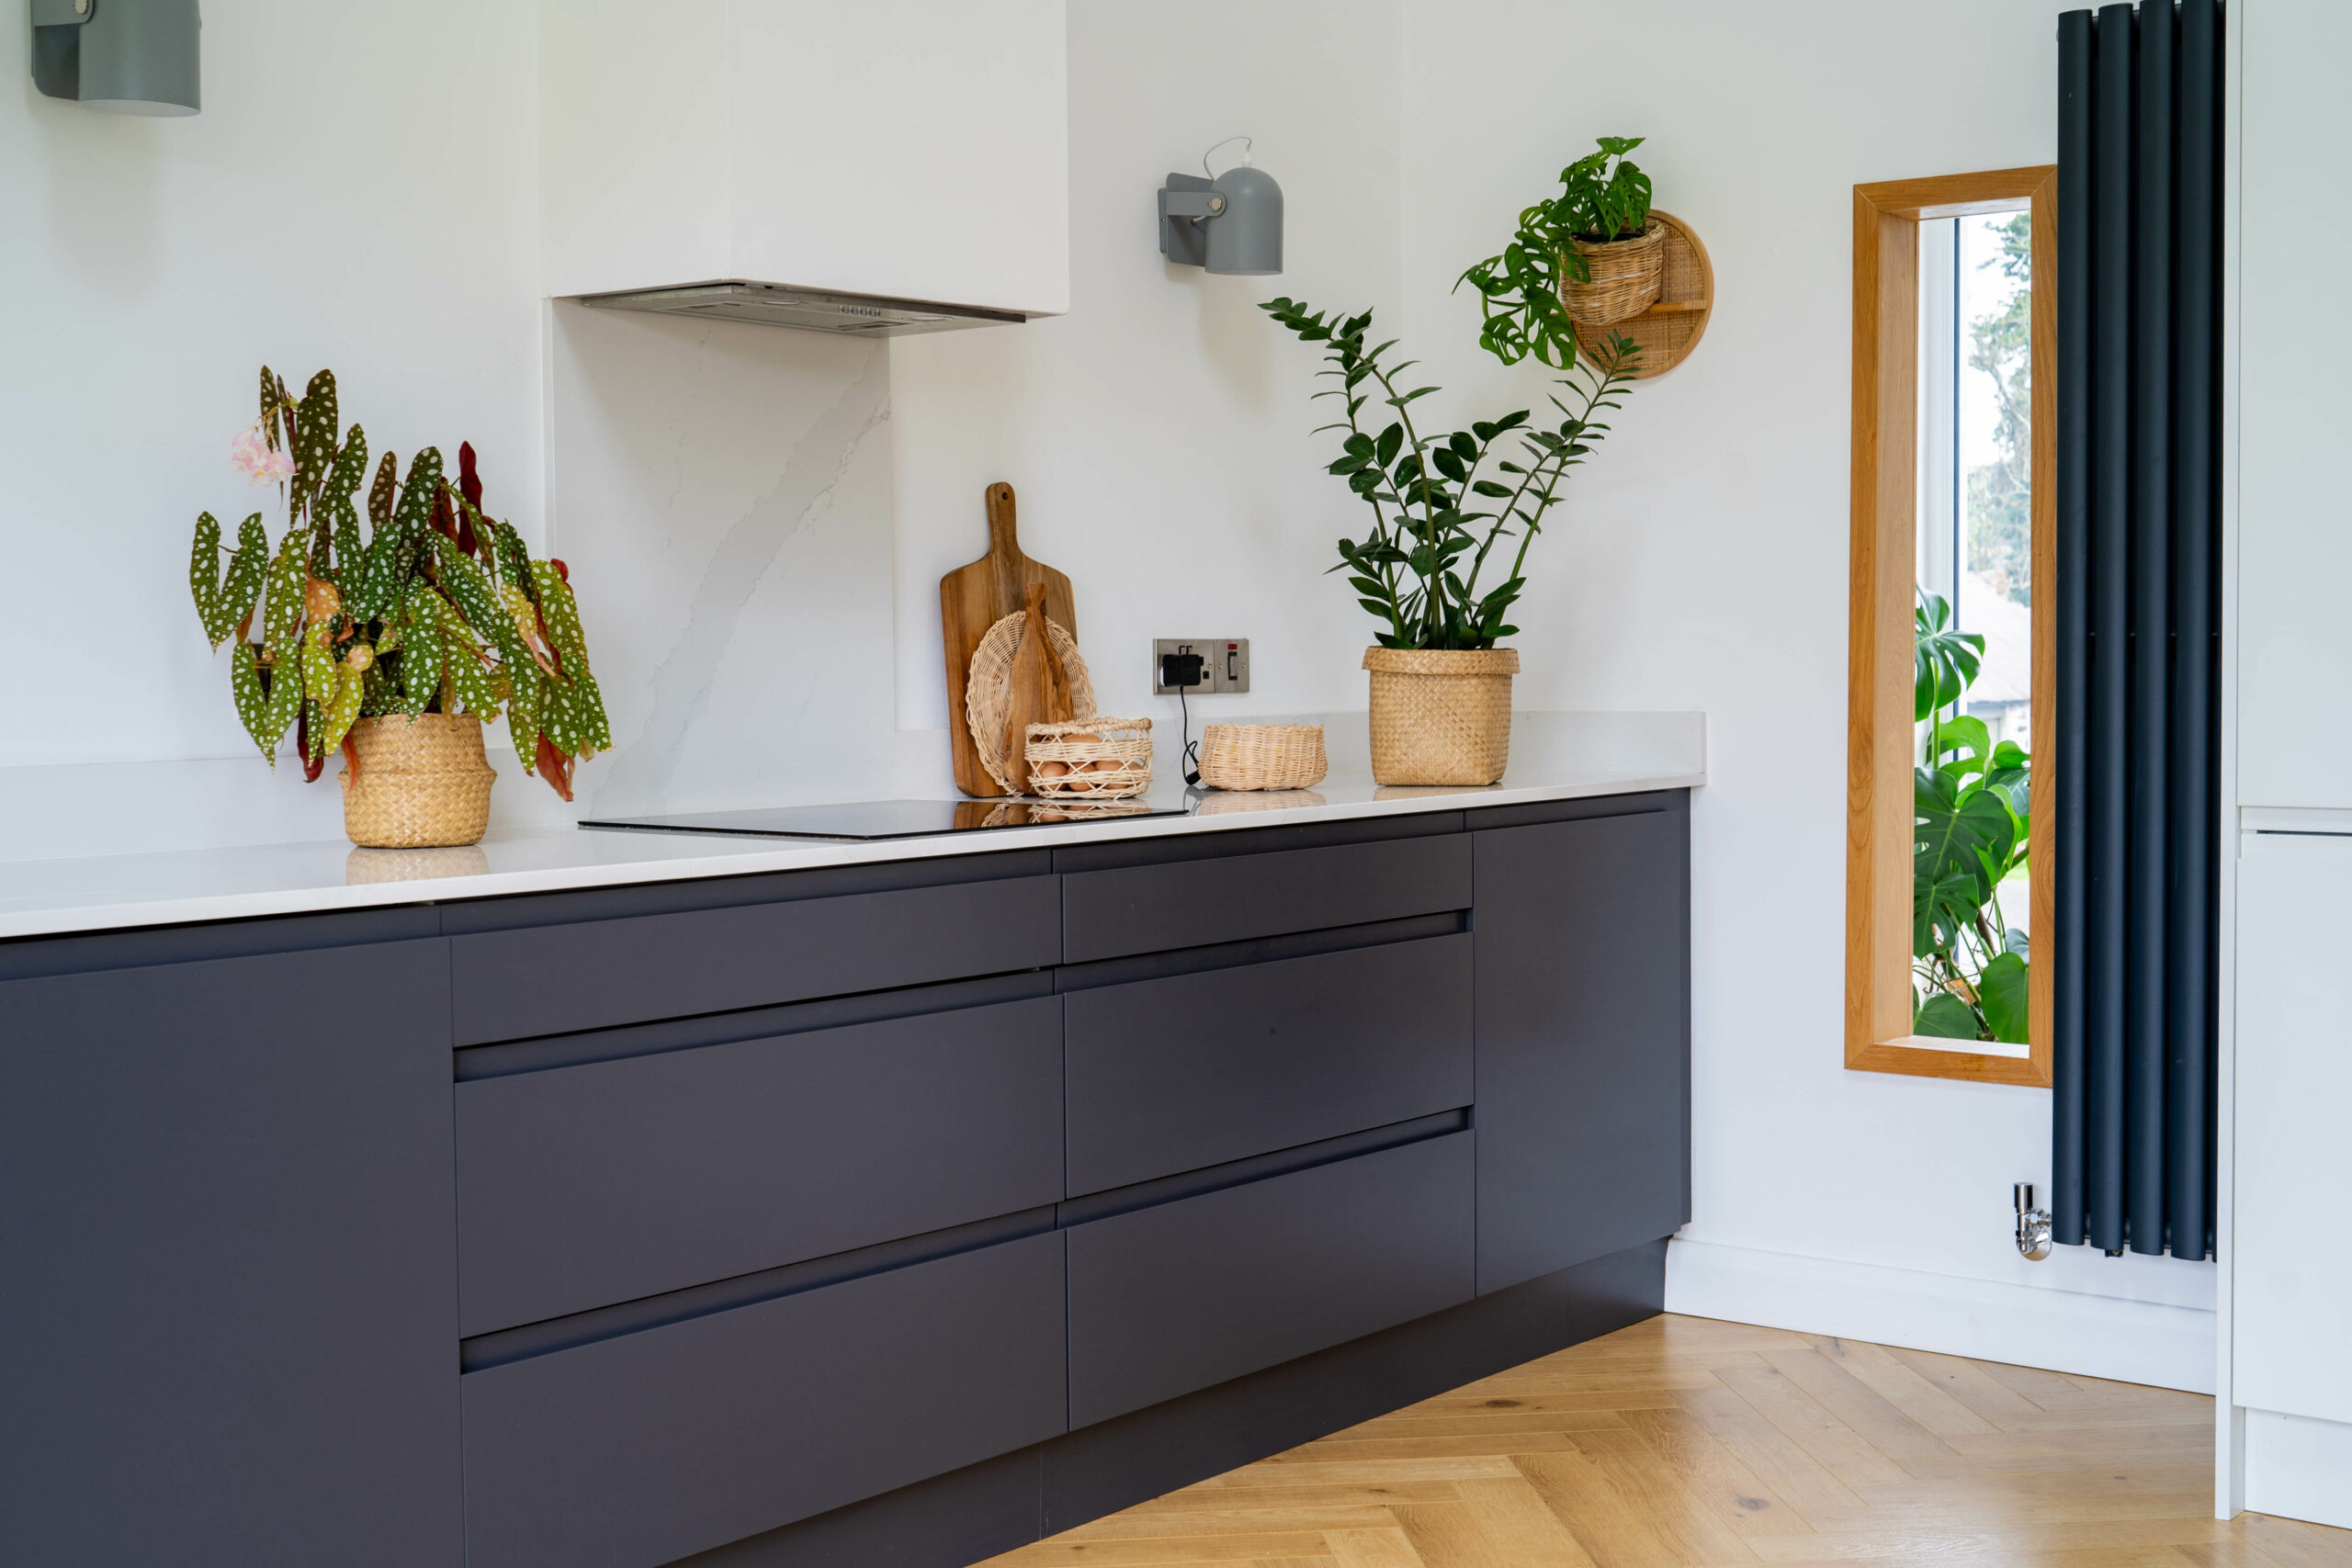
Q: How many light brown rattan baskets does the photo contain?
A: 5